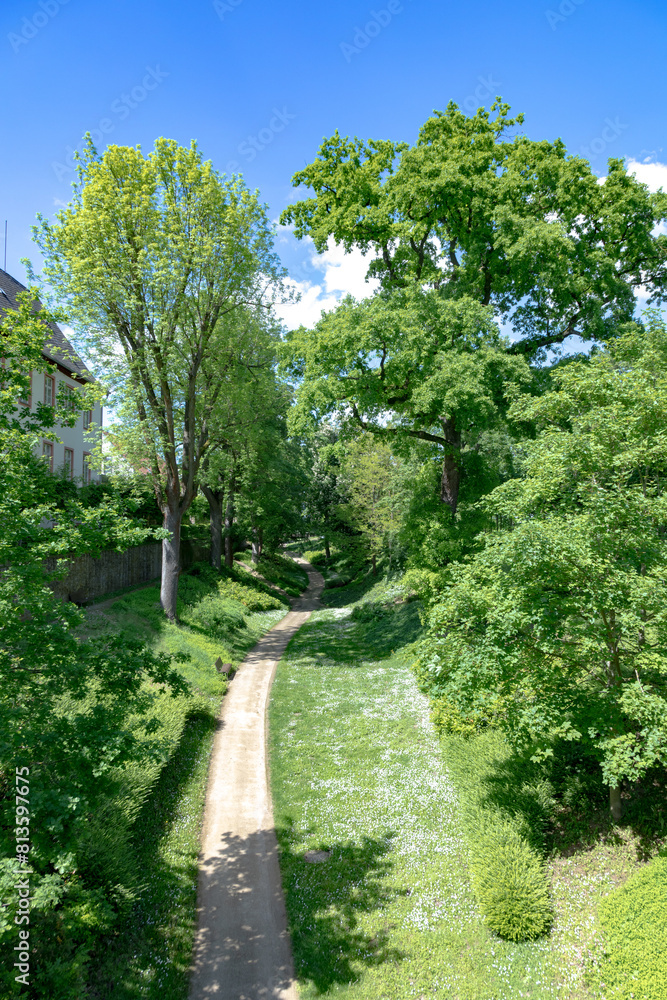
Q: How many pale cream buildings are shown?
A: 1